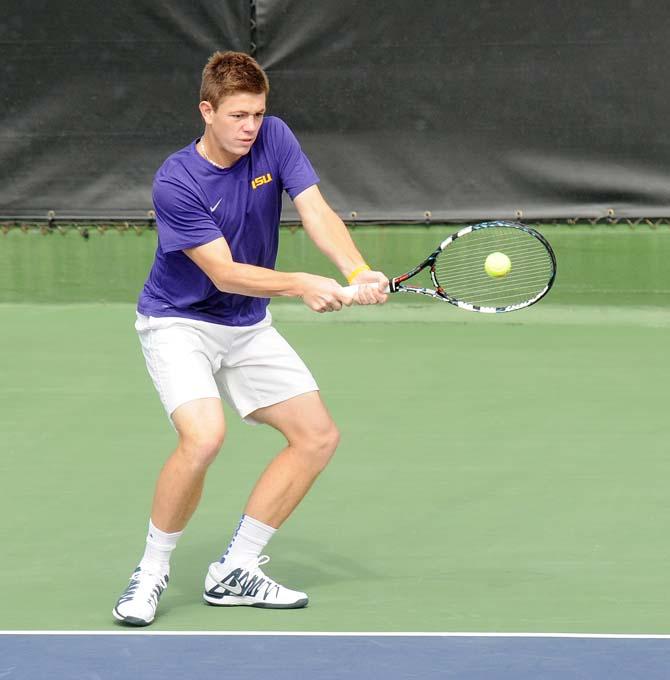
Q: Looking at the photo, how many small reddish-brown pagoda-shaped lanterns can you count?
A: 0